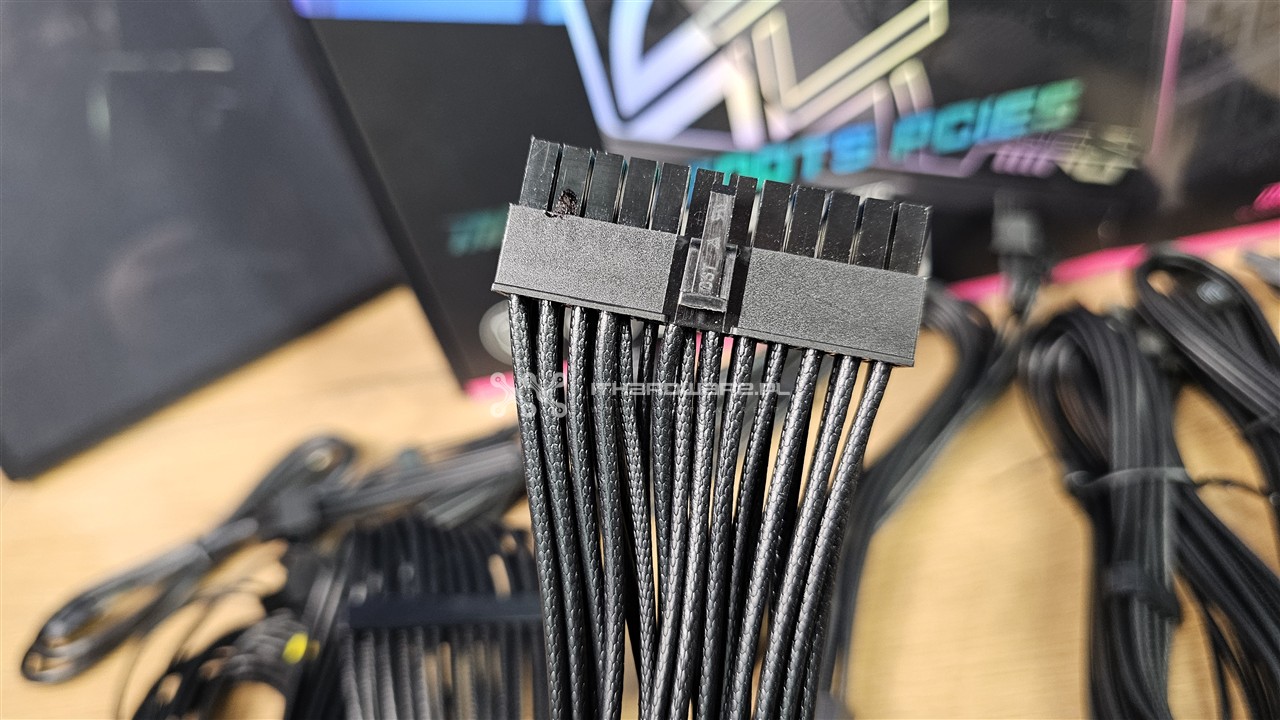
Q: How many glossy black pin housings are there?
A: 12